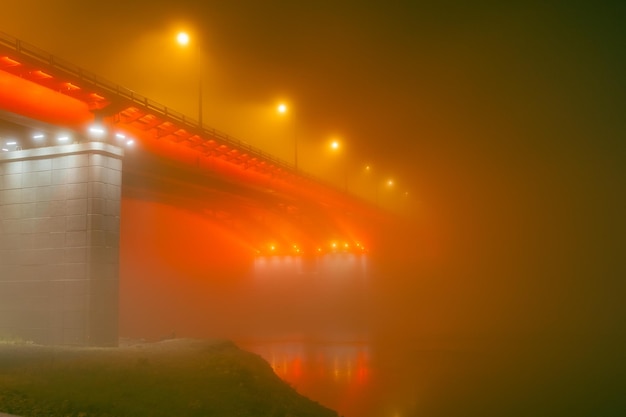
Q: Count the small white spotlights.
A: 7